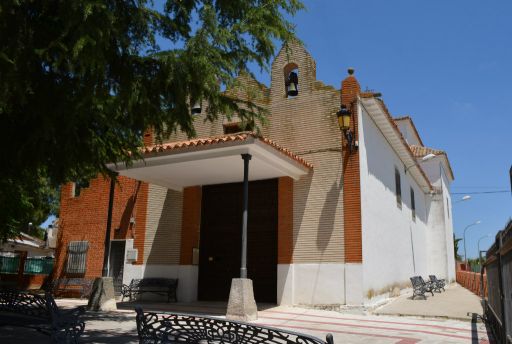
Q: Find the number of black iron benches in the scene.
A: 6